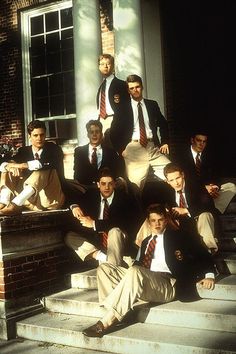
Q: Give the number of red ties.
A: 8